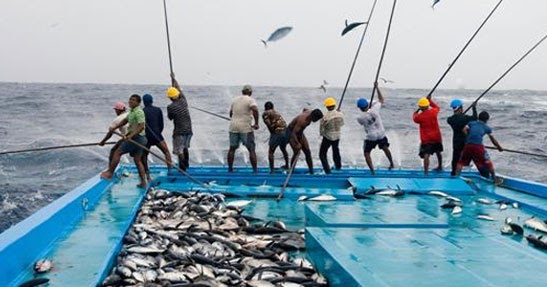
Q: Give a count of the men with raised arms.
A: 4